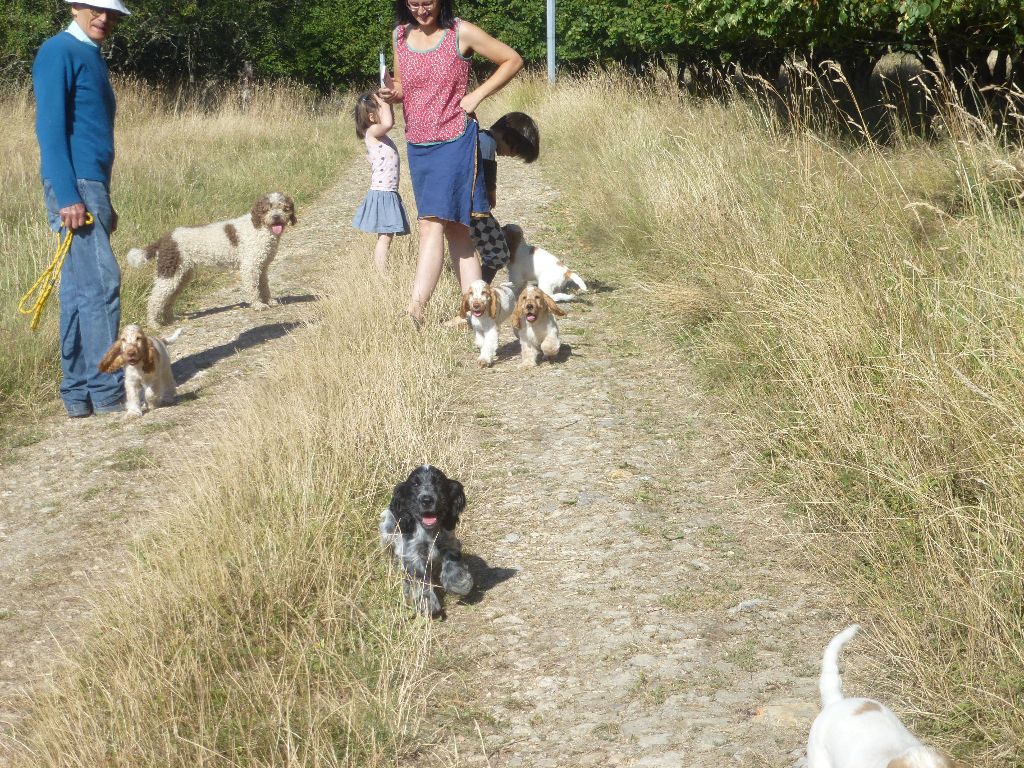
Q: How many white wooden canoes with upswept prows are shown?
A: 0